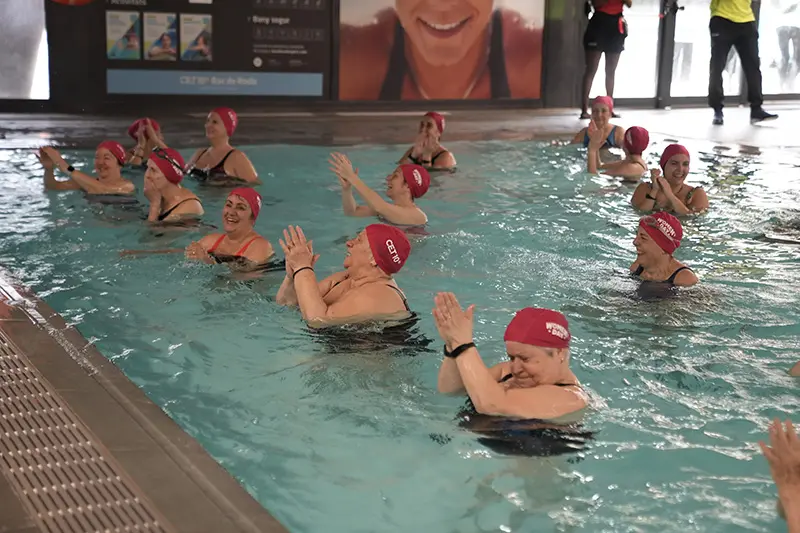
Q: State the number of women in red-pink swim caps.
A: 13